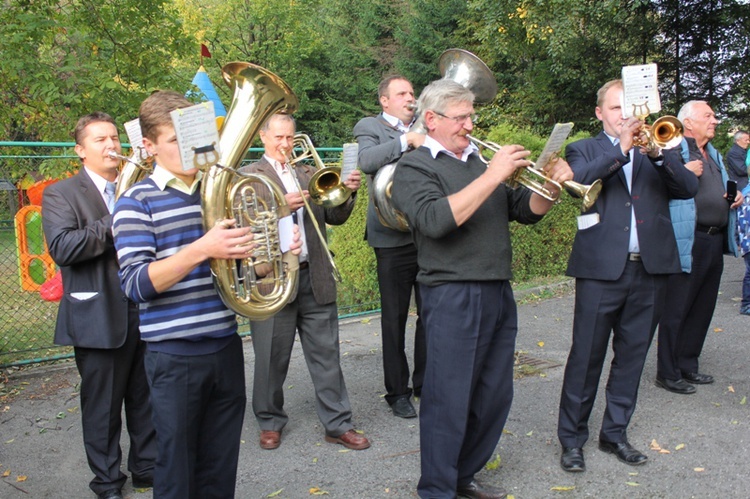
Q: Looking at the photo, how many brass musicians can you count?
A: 6